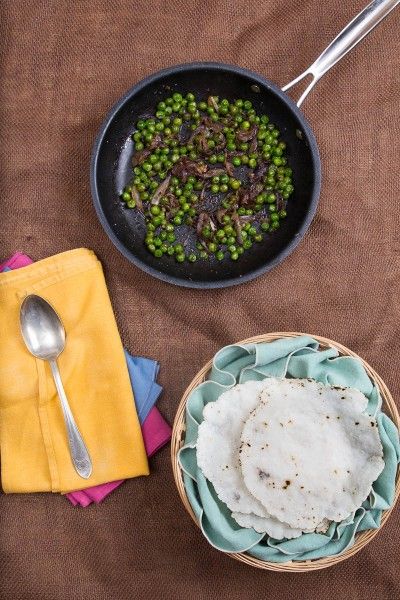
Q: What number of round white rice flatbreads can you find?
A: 3